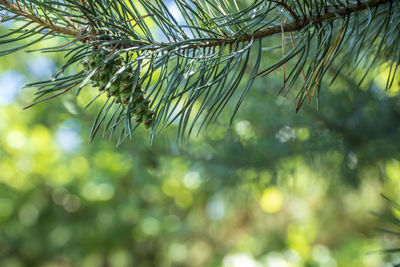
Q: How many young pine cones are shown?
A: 1